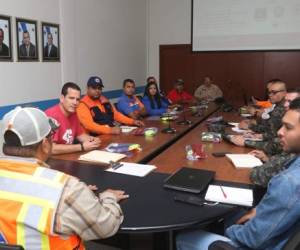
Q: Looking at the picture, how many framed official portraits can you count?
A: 3